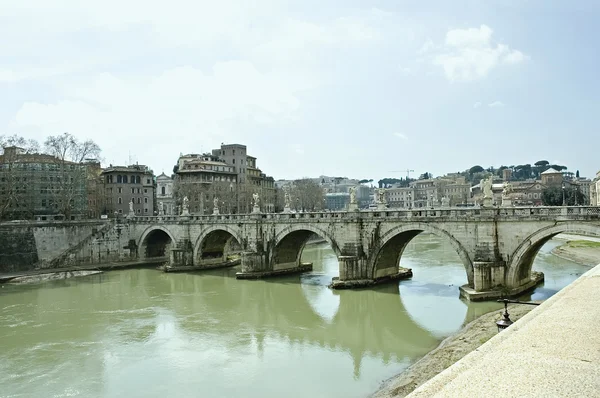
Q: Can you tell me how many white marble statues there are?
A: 10